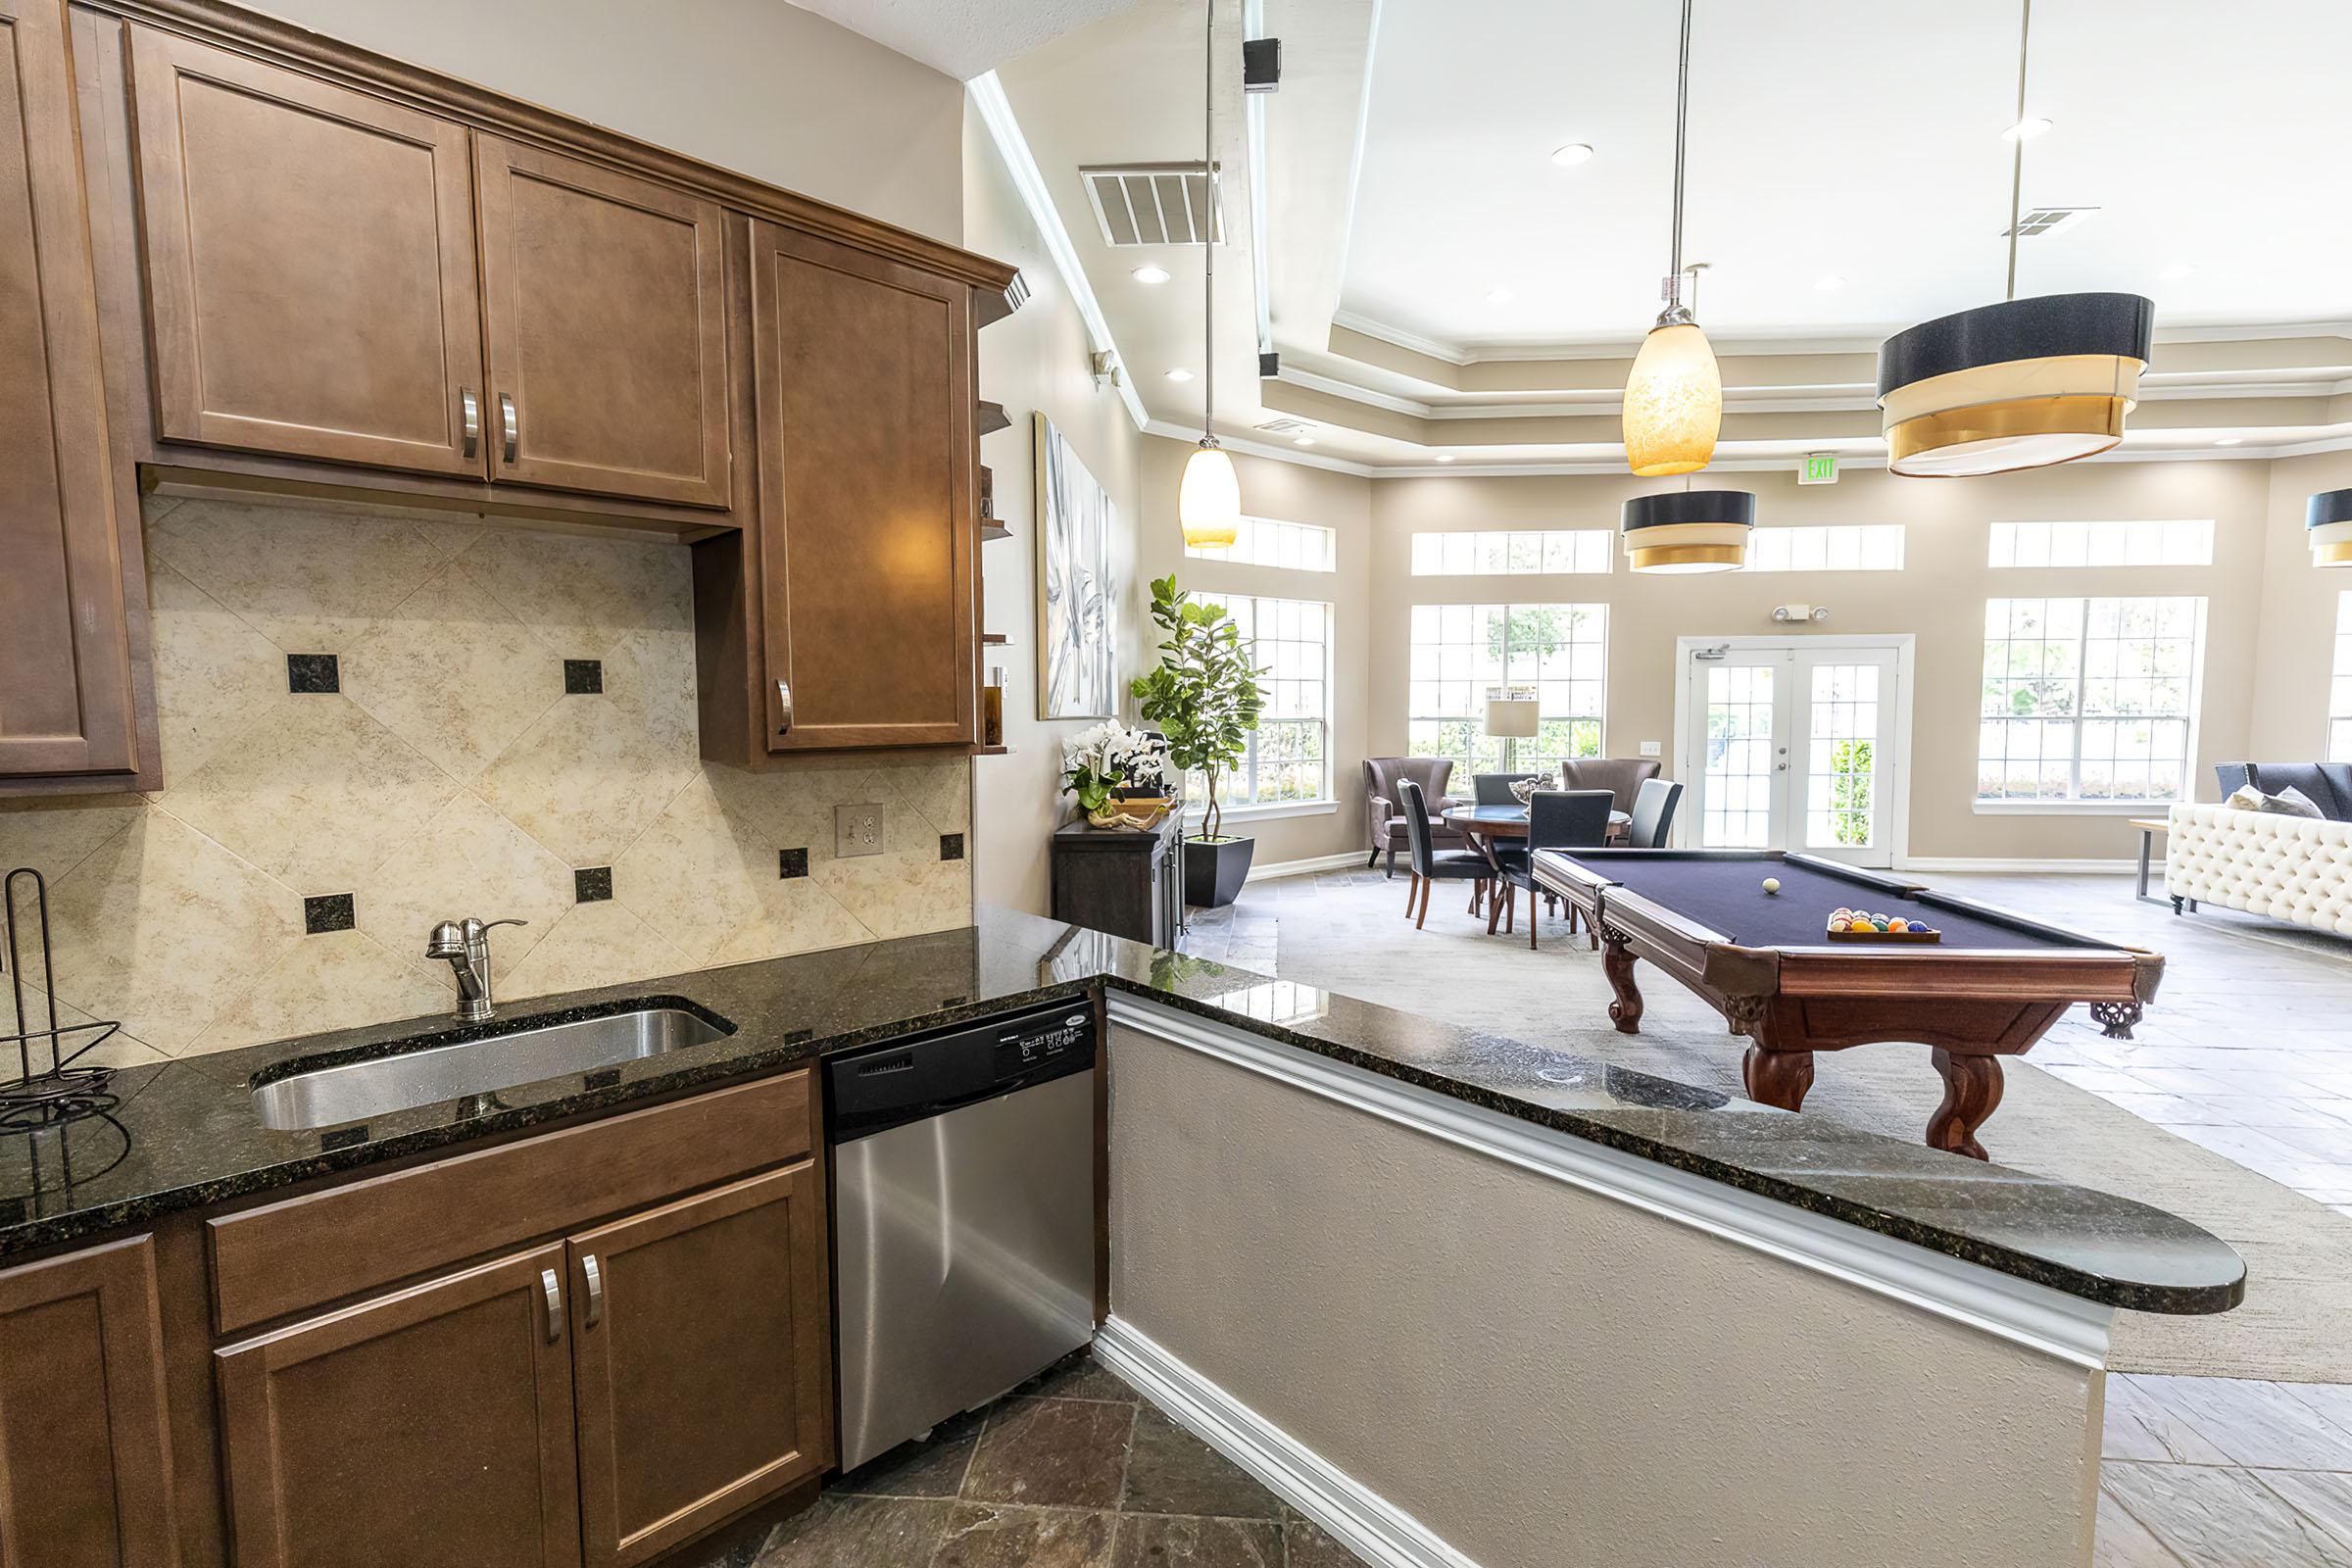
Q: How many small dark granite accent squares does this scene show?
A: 6